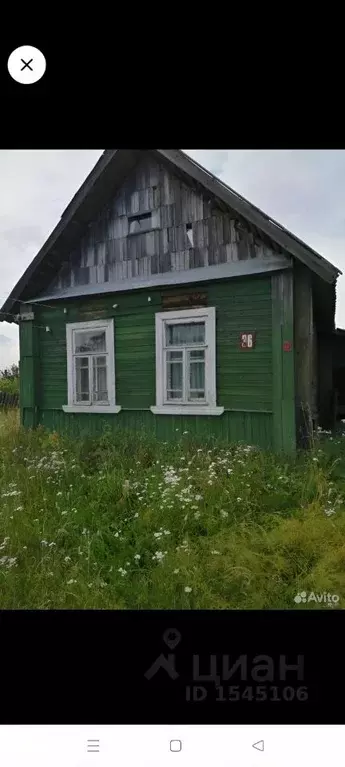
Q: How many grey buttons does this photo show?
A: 3